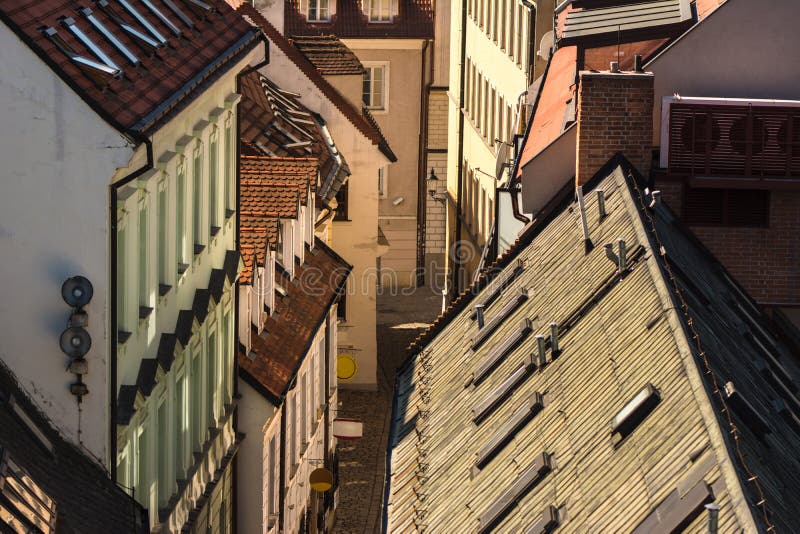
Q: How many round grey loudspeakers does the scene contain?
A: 2